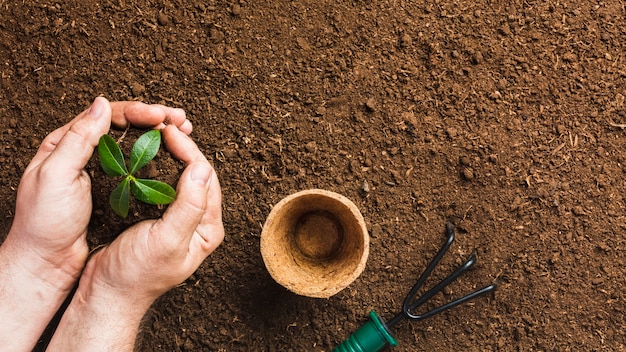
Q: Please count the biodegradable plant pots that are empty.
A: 1